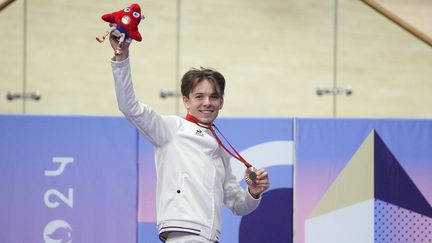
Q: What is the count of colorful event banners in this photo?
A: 3